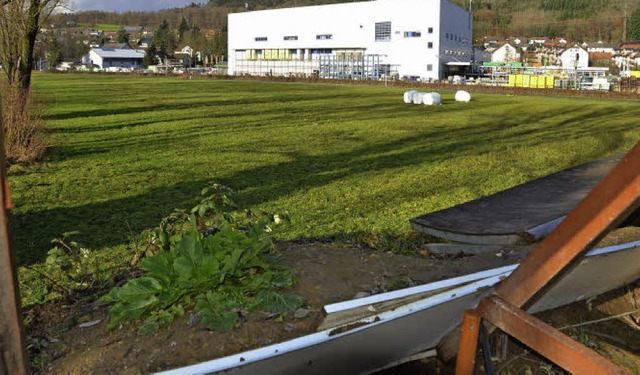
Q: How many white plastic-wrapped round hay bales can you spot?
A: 4